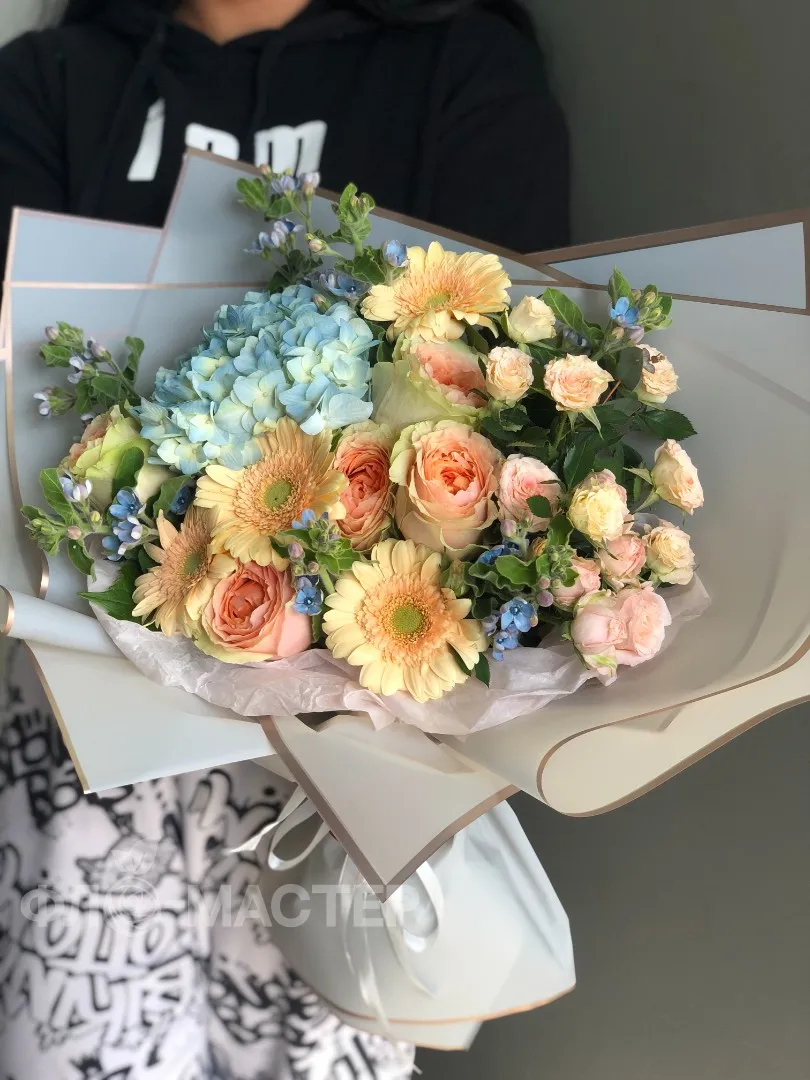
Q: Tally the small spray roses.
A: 12